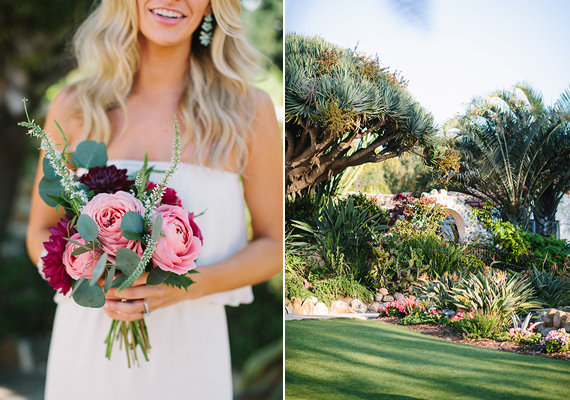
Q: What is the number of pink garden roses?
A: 3